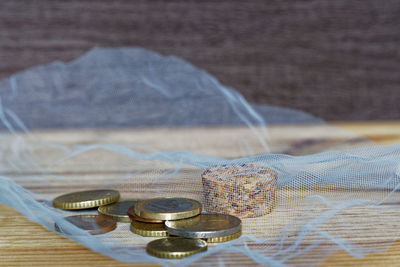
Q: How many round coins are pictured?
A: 9